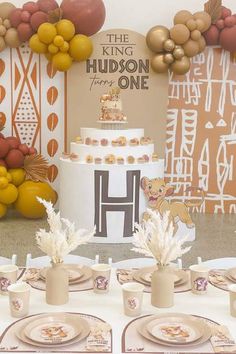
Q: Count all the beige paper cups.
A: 6